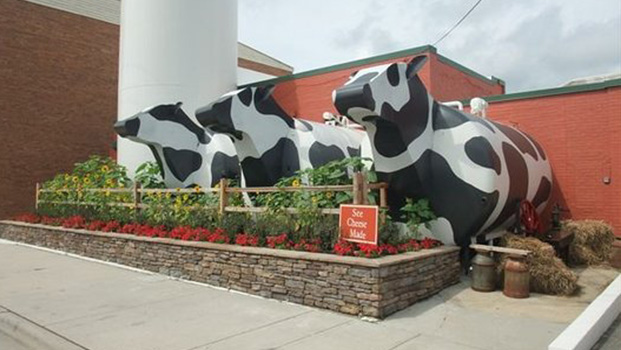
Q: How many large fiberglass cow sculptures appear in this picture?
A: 3